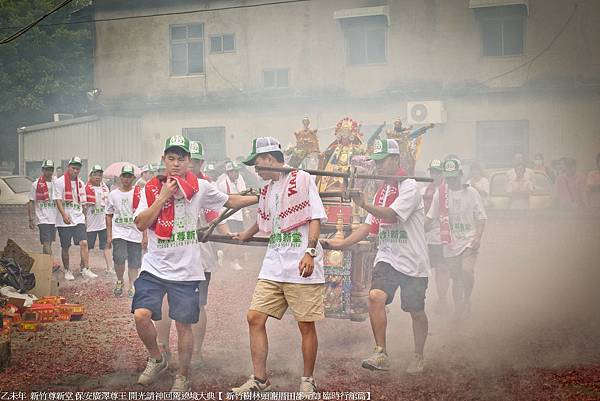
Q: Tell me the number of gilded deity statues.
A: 3